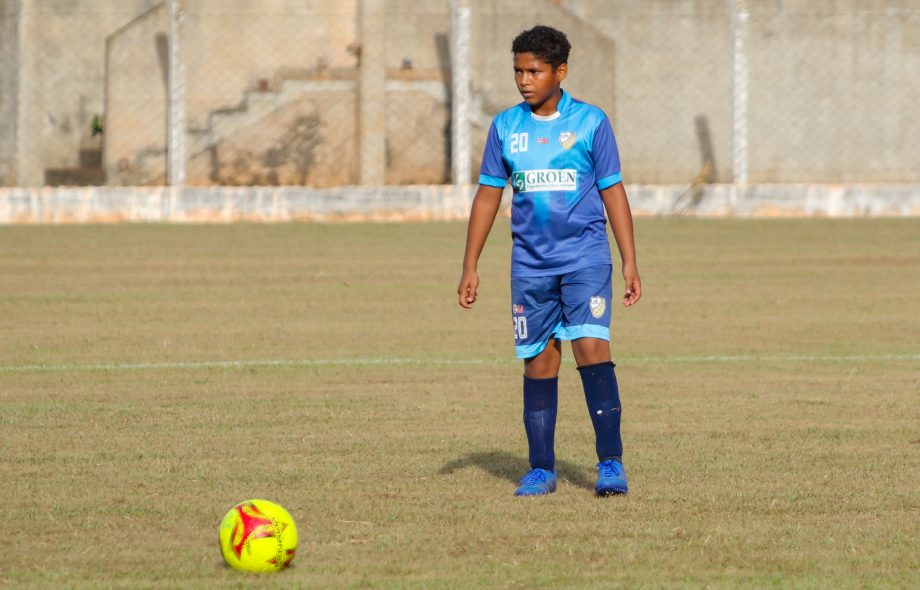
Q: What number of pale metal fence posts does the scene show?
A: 3